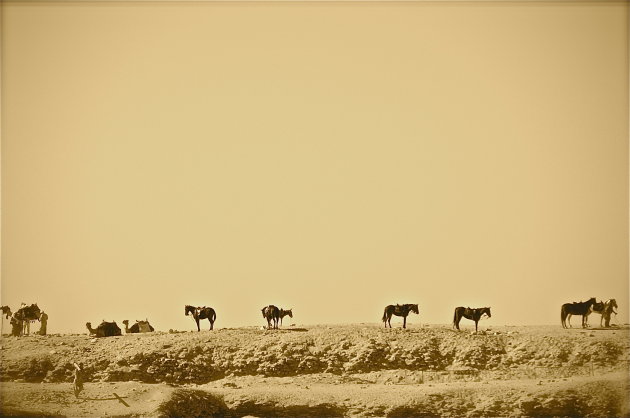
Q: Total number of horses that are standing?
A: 7